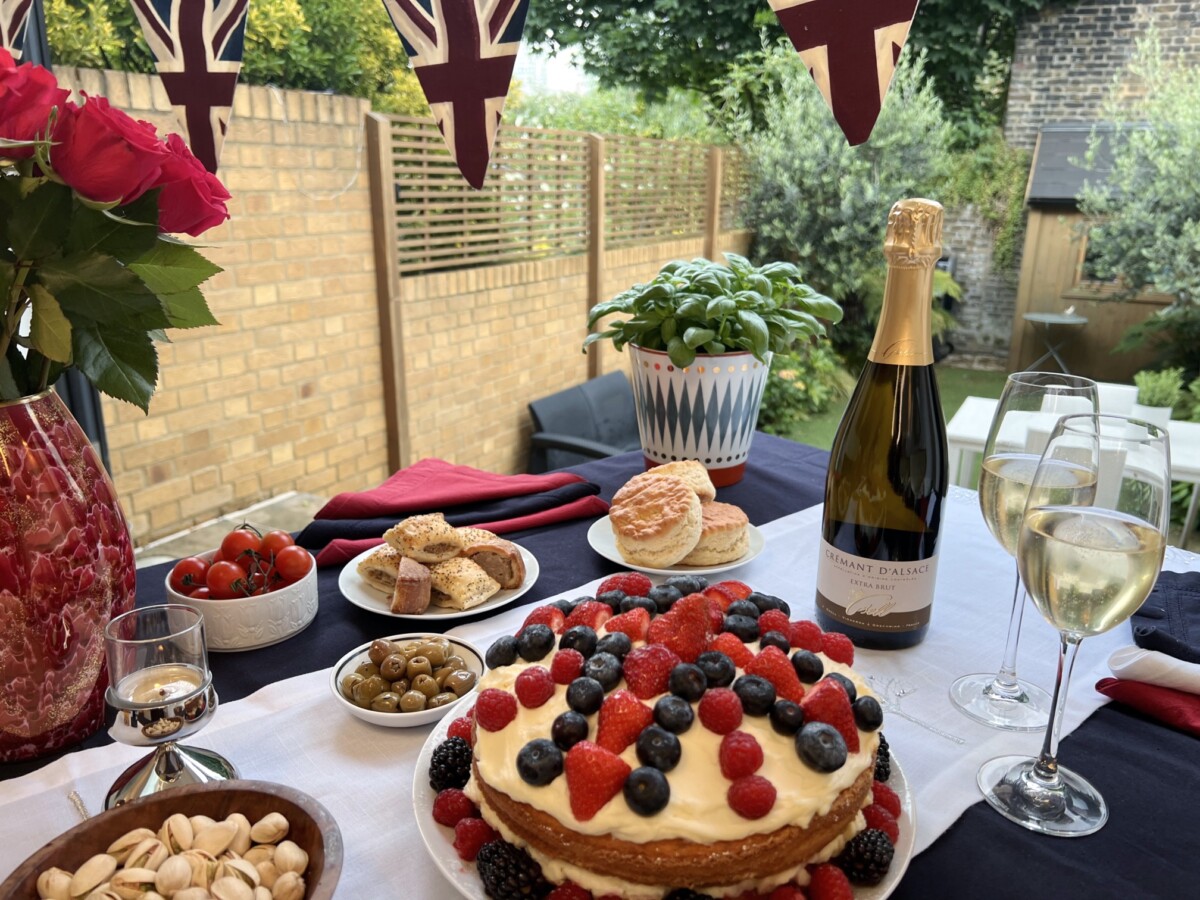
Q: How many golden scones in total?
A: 3